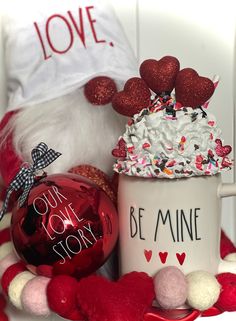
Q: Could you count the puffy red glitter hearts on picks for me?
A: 3